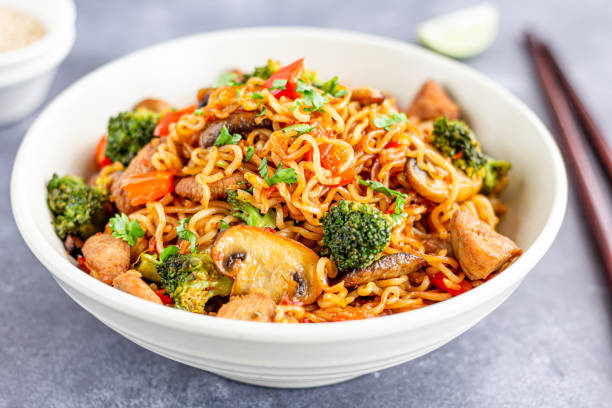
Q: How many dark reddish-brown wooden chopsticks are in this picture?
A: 2